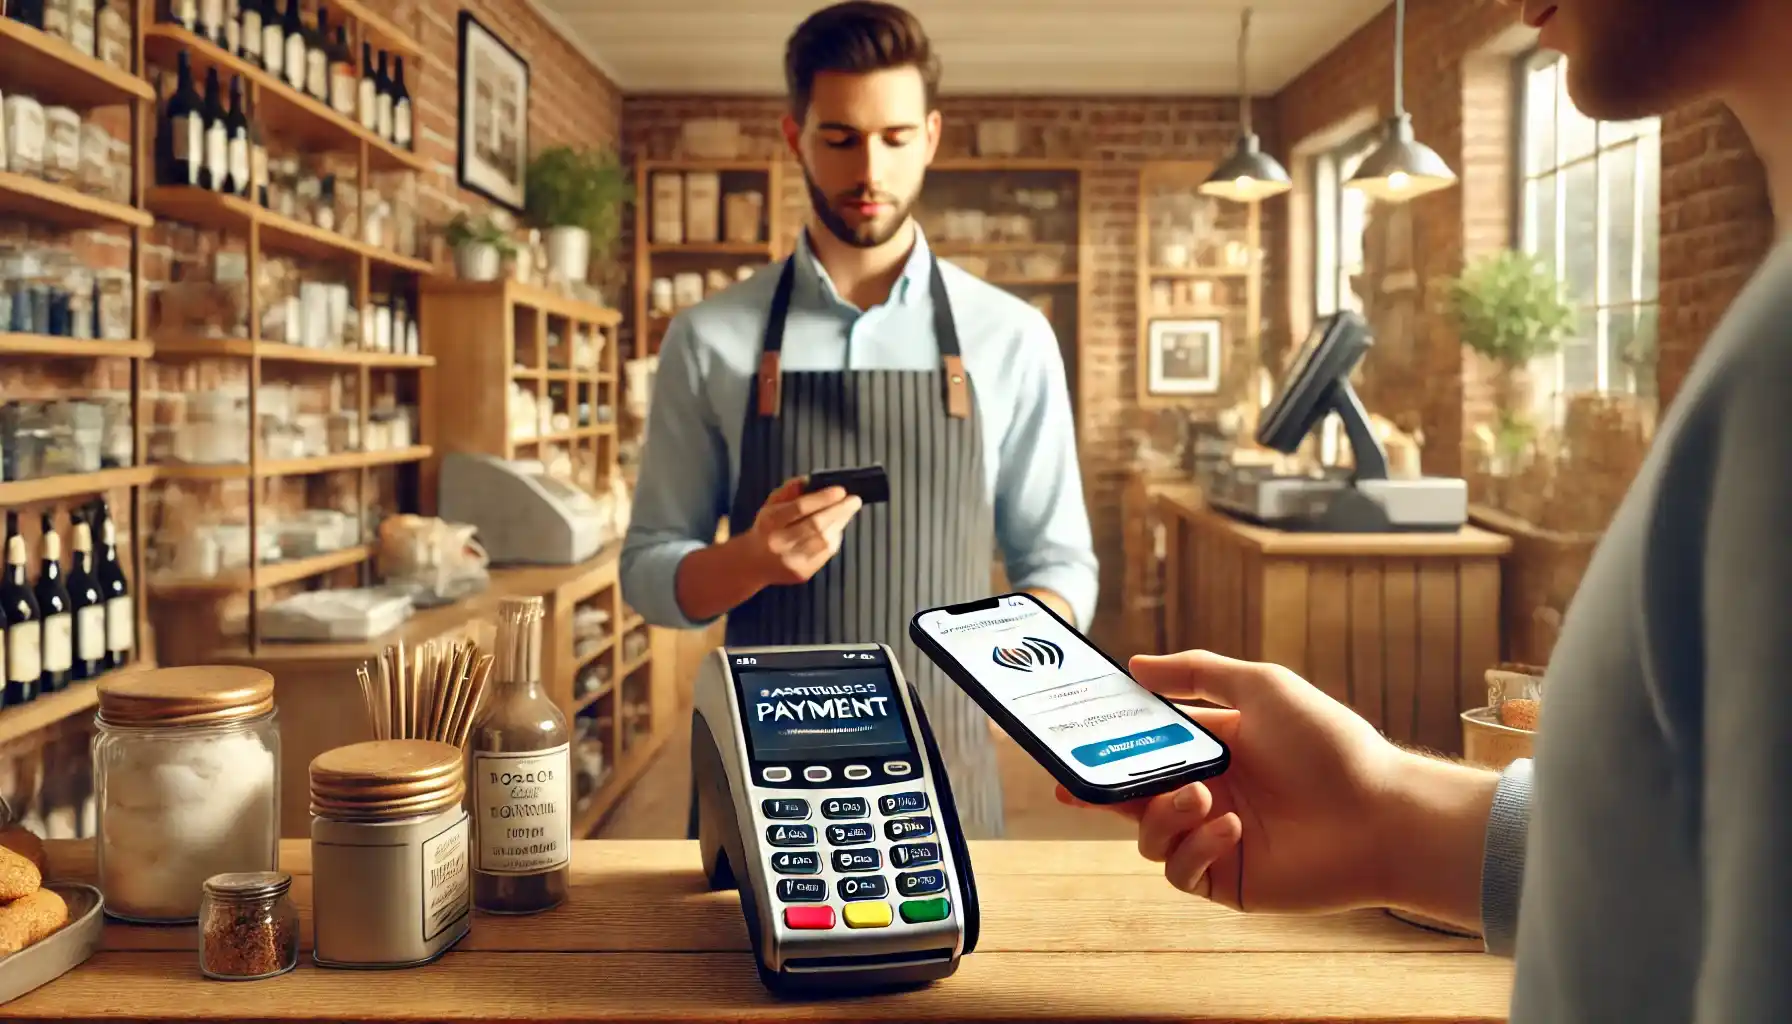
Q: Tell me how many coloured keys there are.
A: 3